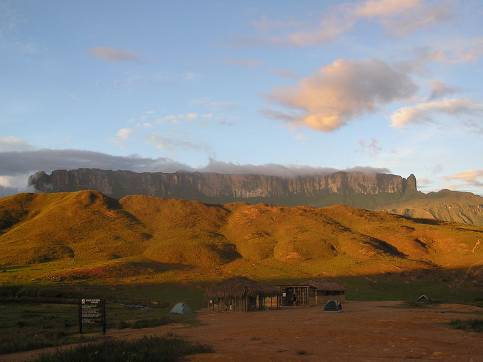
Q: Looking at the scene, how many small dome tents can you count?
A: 3